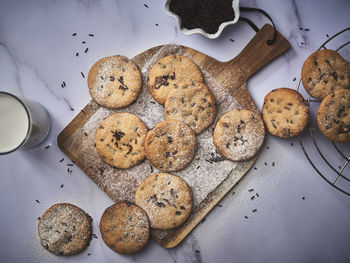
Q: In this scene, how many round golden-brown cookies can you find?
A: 12